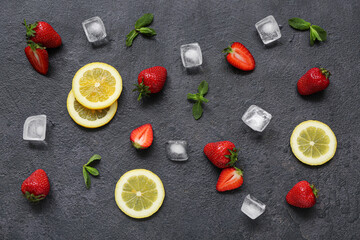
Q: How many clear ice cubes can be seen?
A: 7